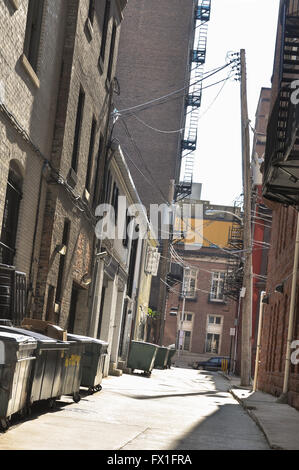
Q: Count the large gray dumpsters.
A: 4